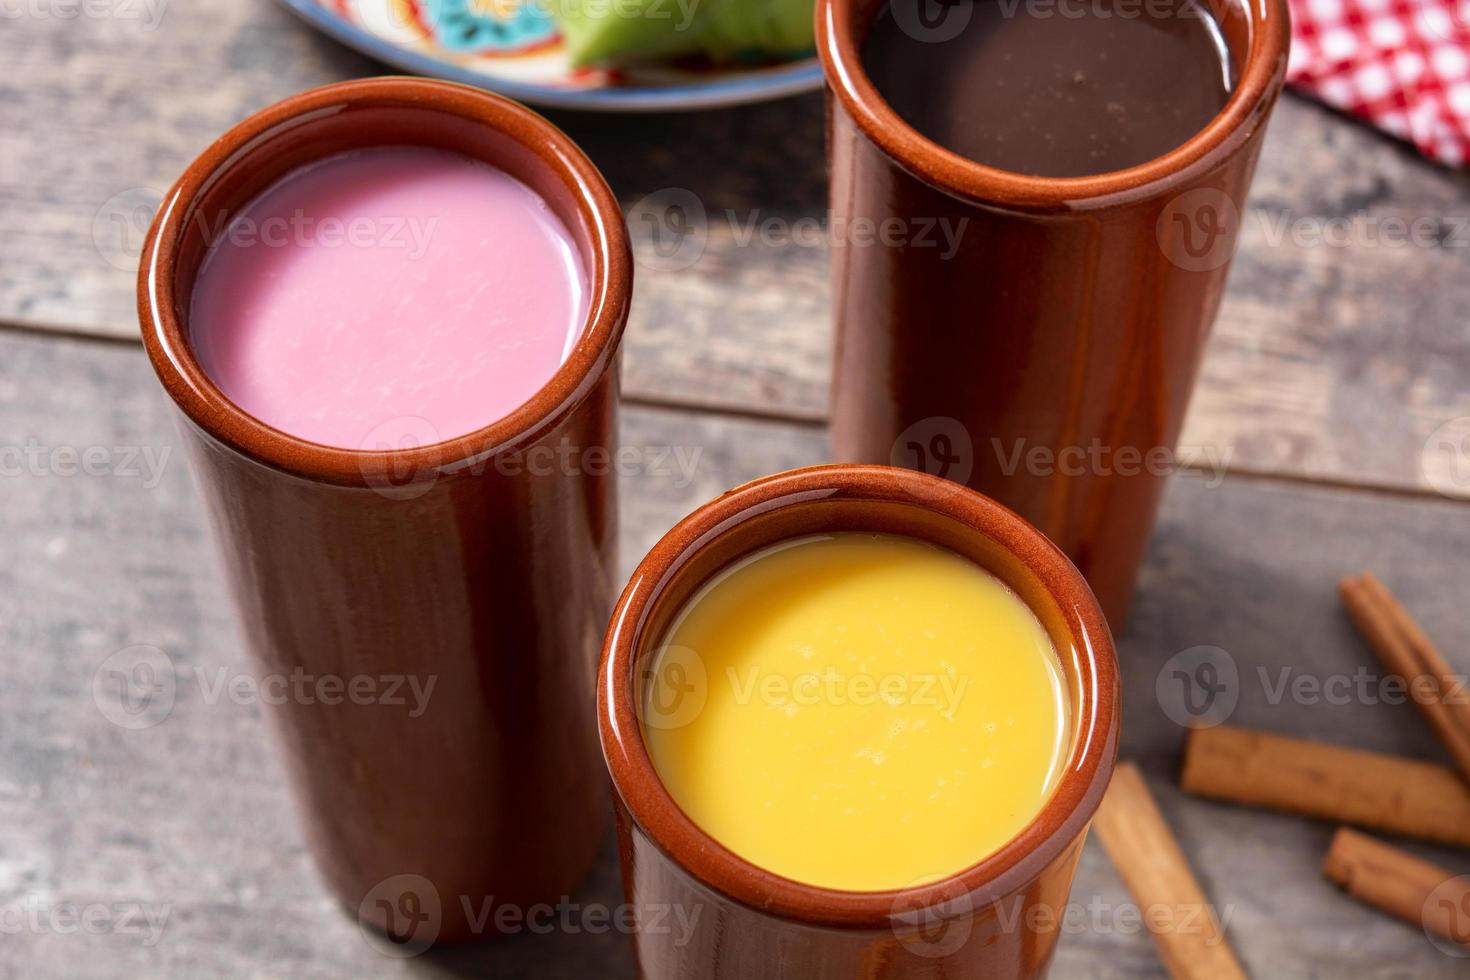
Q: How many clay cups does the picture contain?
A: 3